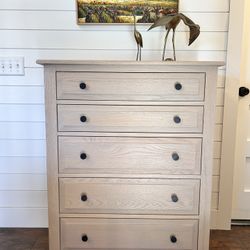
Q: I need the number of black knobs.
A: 11